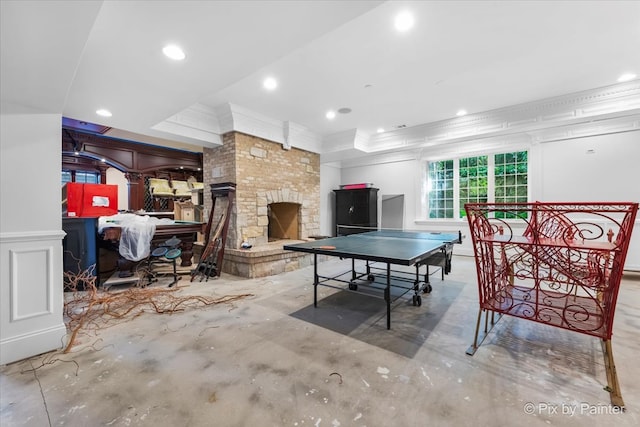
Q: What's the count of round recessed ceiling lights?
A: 8